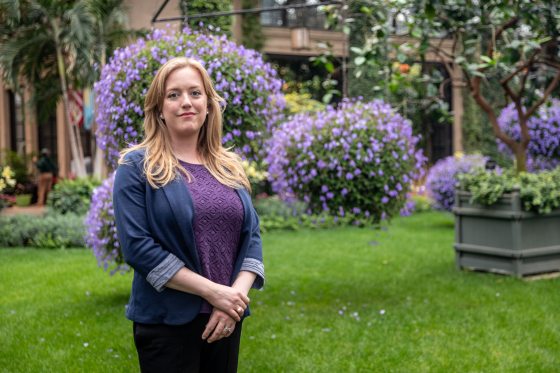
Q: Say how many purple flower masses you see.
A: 5